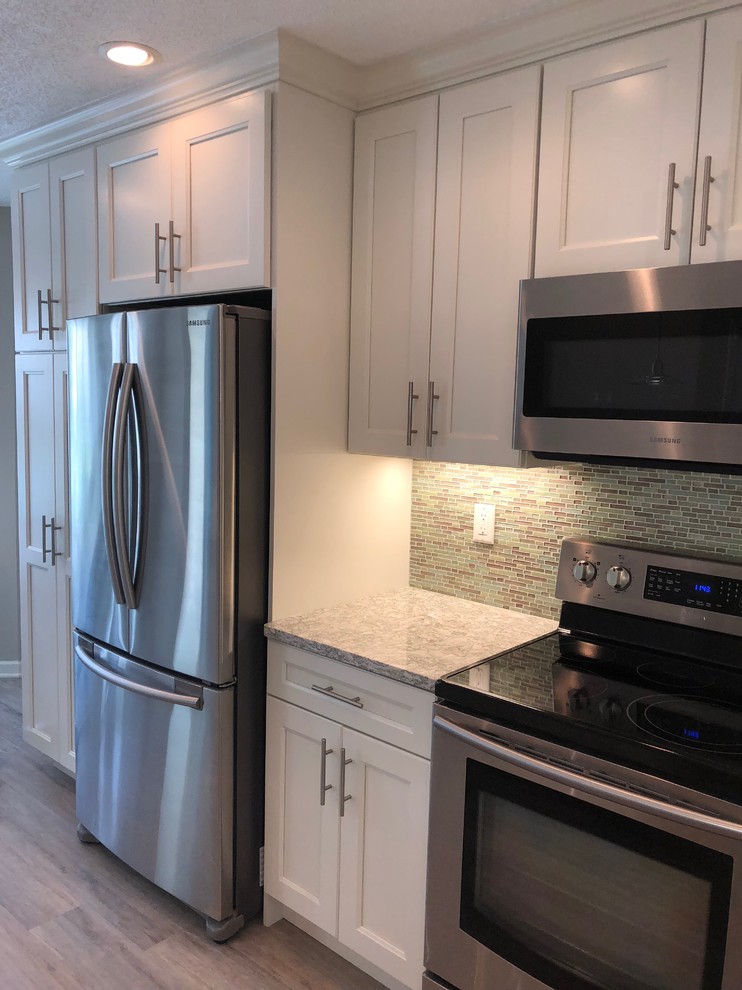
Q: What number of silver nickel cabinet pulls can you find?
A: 13